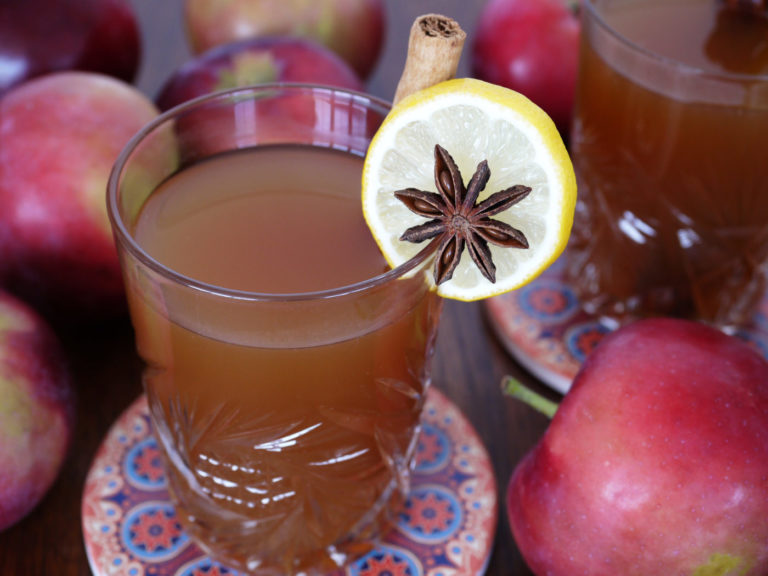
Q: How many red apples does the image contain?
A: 7